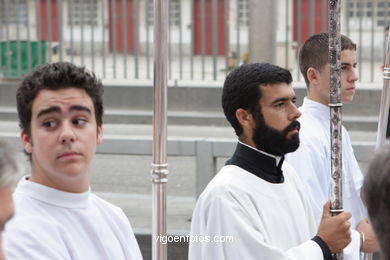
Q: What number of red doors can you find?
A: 4